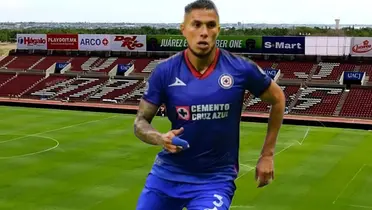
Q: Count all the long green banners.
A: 1